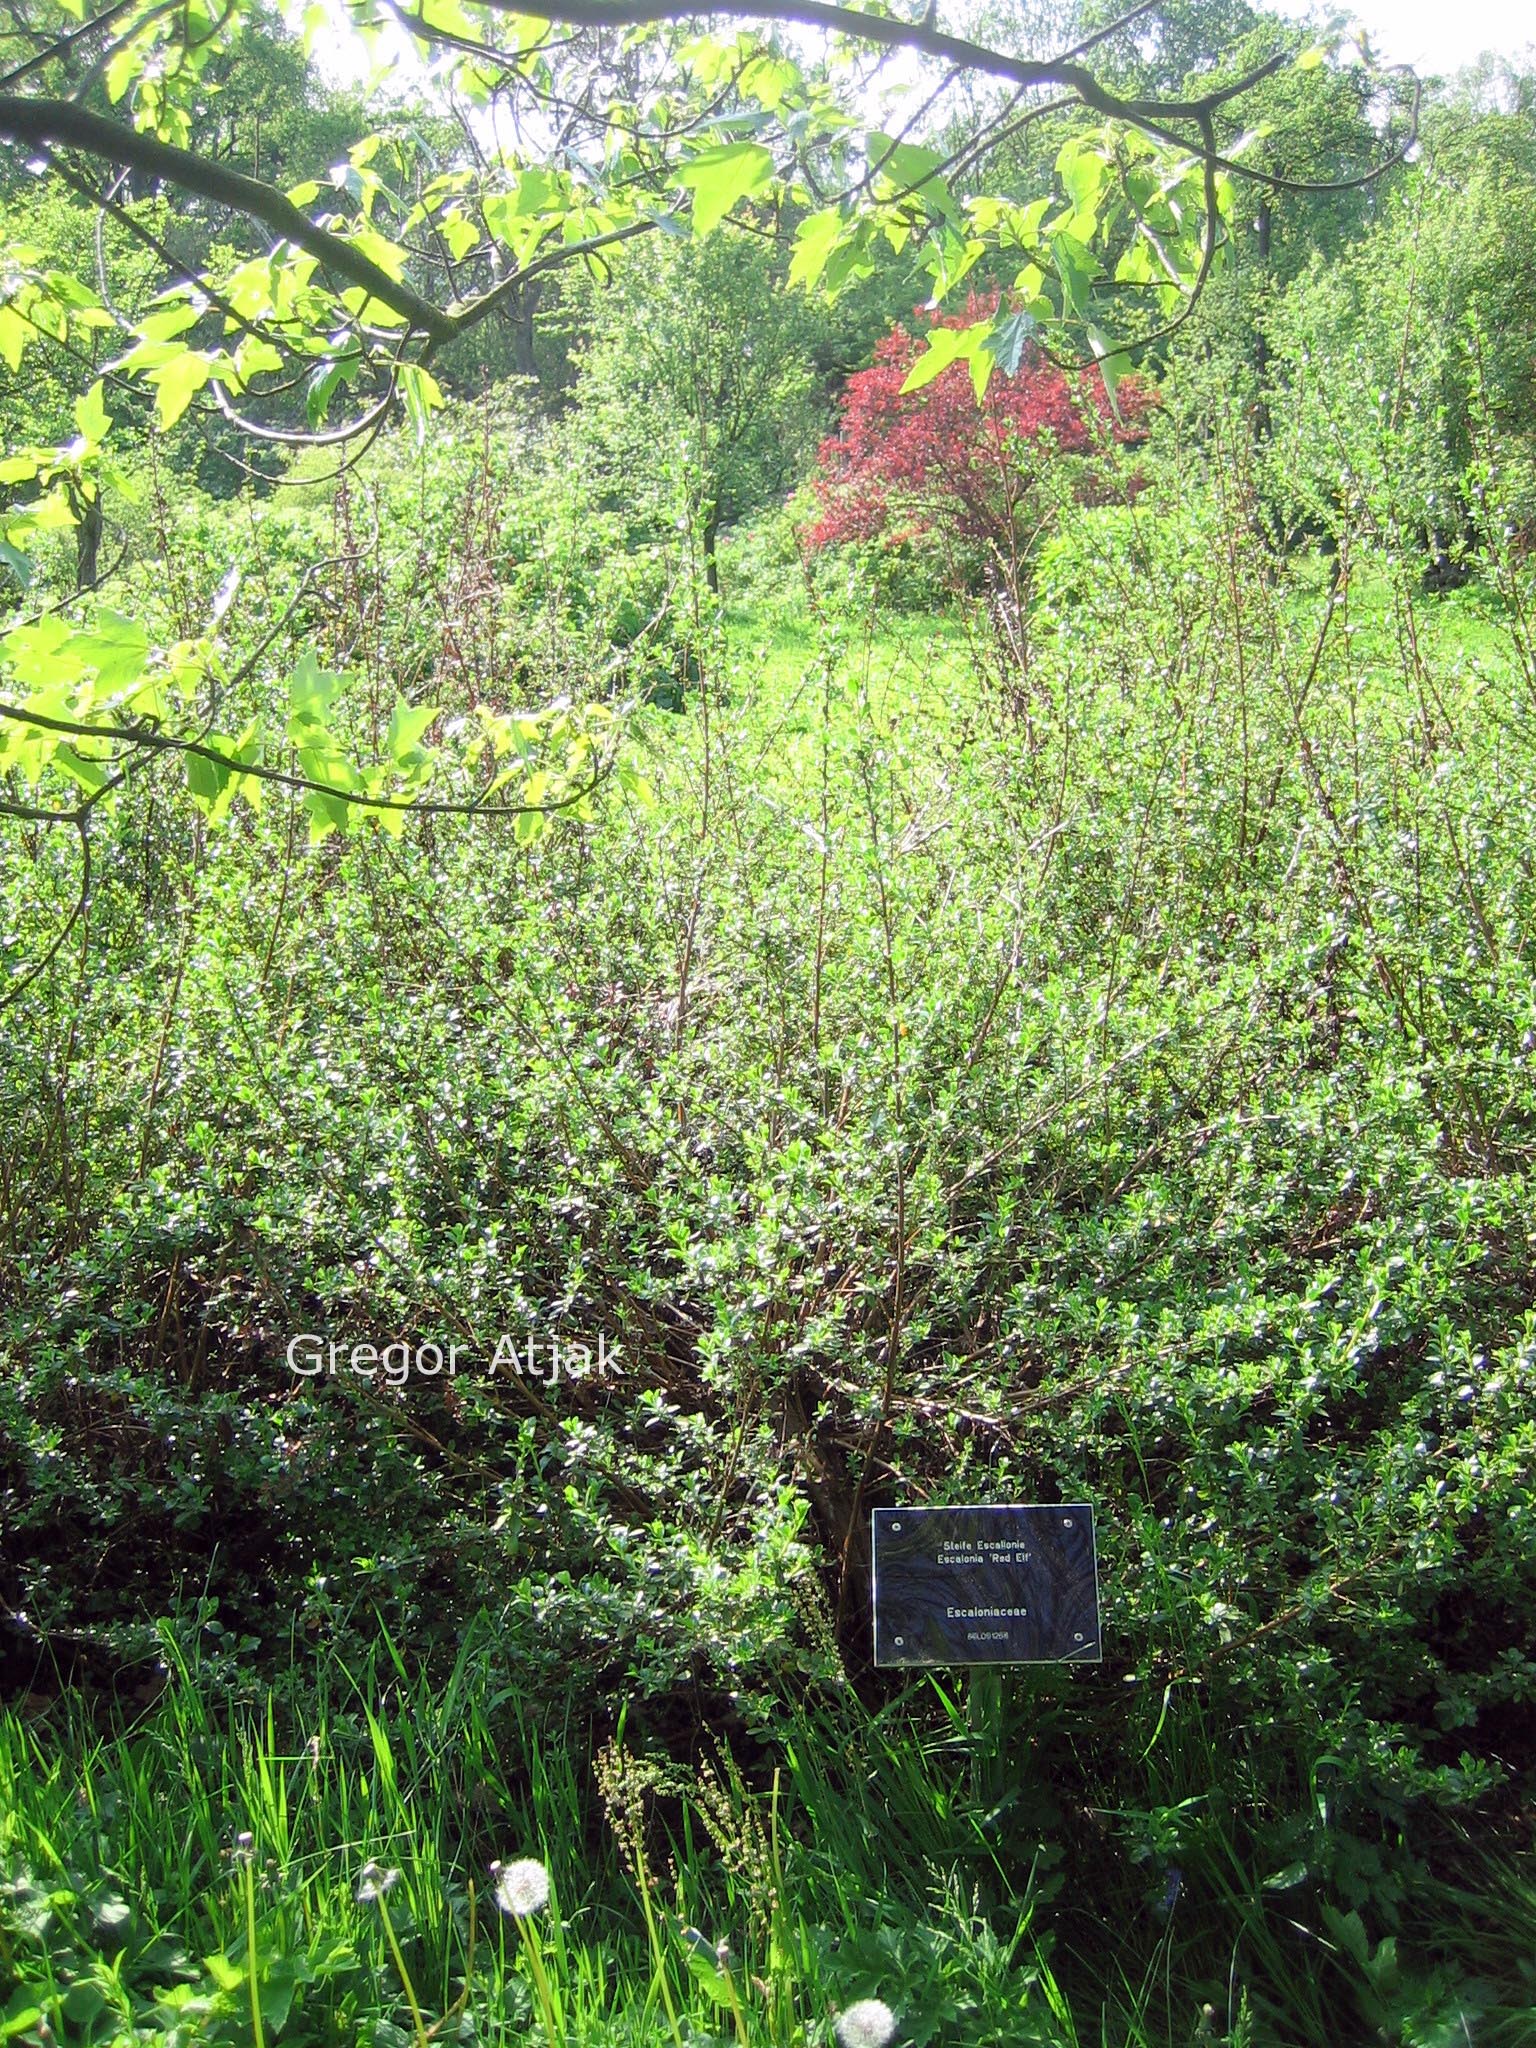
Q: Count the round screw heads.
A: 4